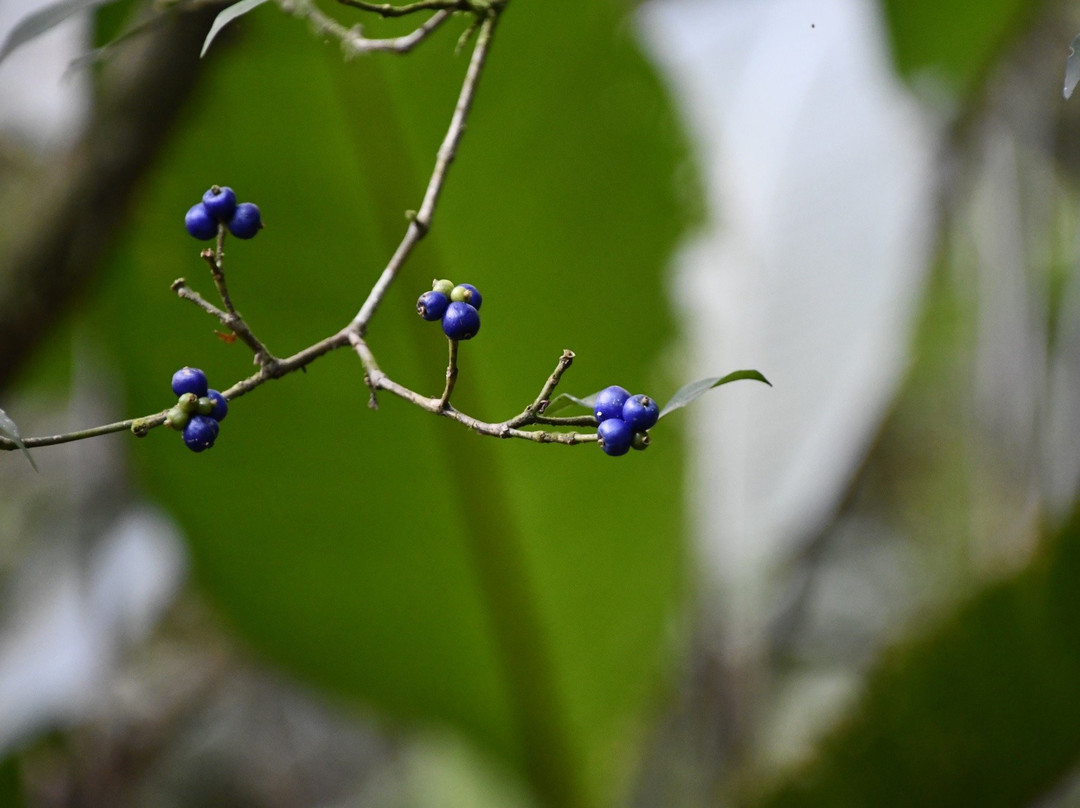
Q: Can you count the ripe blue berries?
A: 12